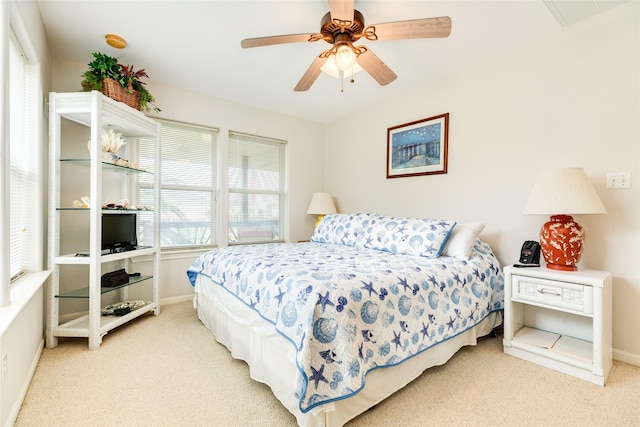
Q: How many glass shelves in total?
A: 3